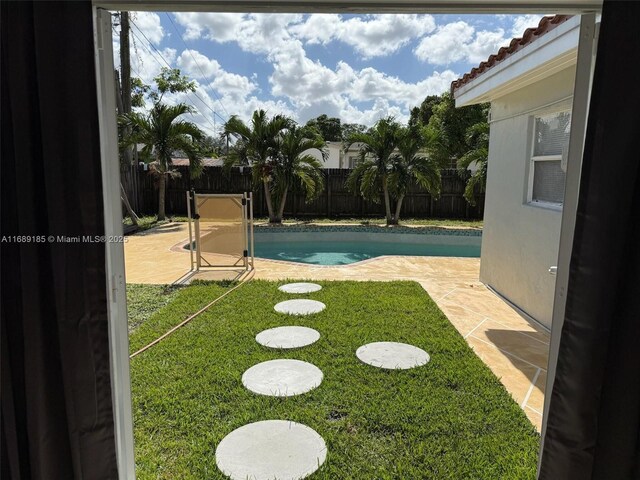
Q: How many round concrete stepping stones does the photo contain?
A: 6